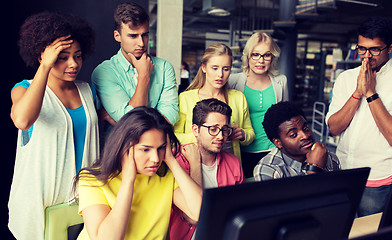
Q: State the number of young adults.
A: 8